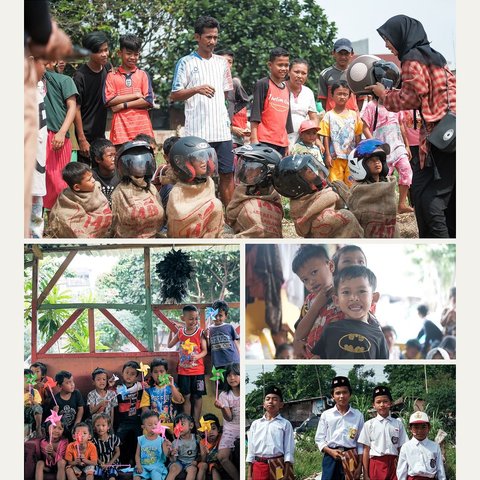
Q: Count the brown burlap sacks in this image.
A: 6